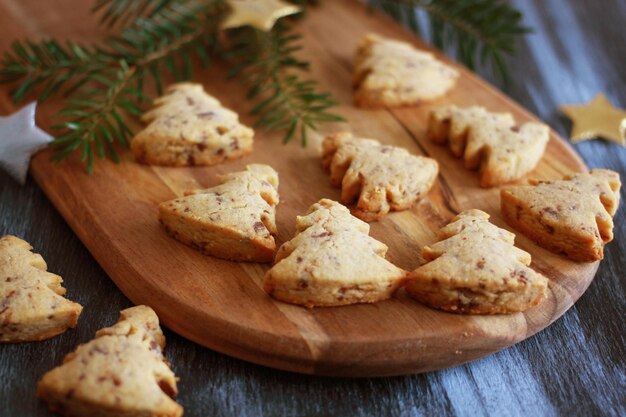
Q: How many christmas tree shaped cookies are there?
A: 10